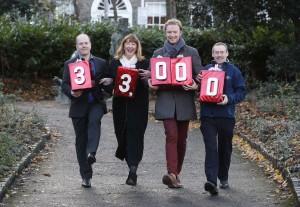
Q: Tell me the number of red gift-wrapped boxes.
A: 5